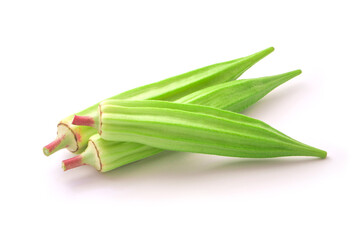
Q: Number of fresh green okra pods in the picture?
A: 3